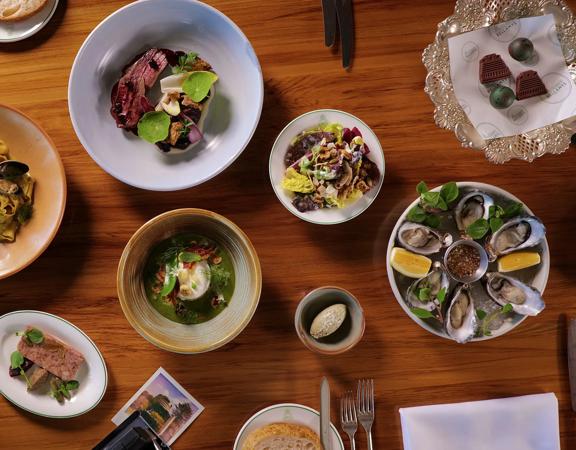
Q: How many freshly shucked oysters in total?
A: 6